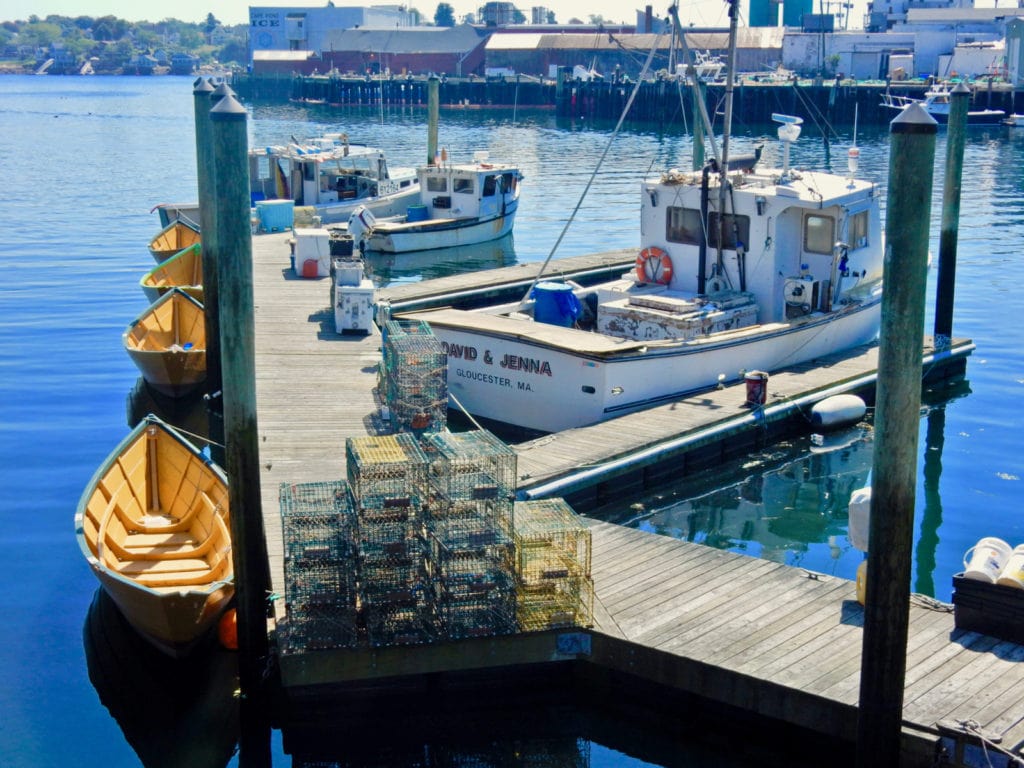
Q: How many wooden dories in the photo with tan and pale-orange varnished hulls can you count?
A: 4